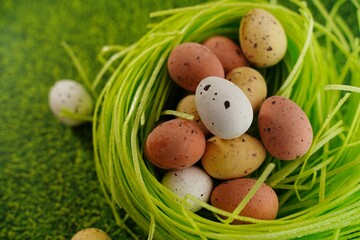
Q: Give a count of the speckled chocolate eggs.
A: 13